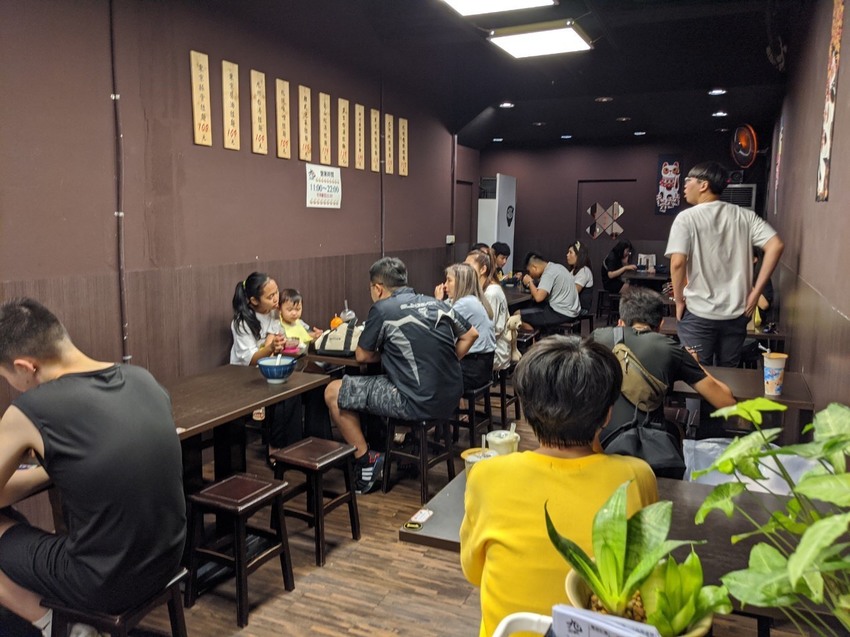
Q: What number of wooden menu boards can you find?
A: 11